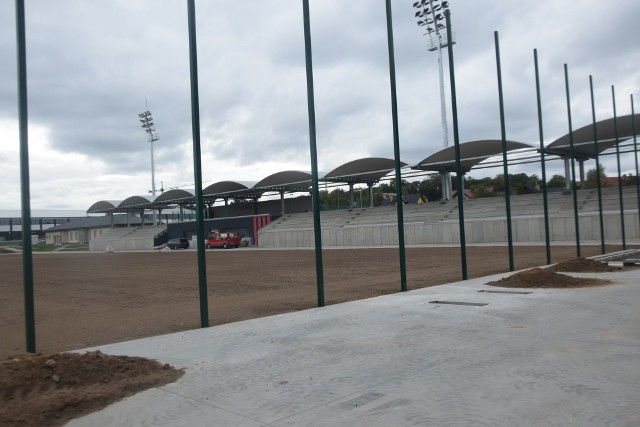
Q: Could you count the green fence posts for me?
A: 11